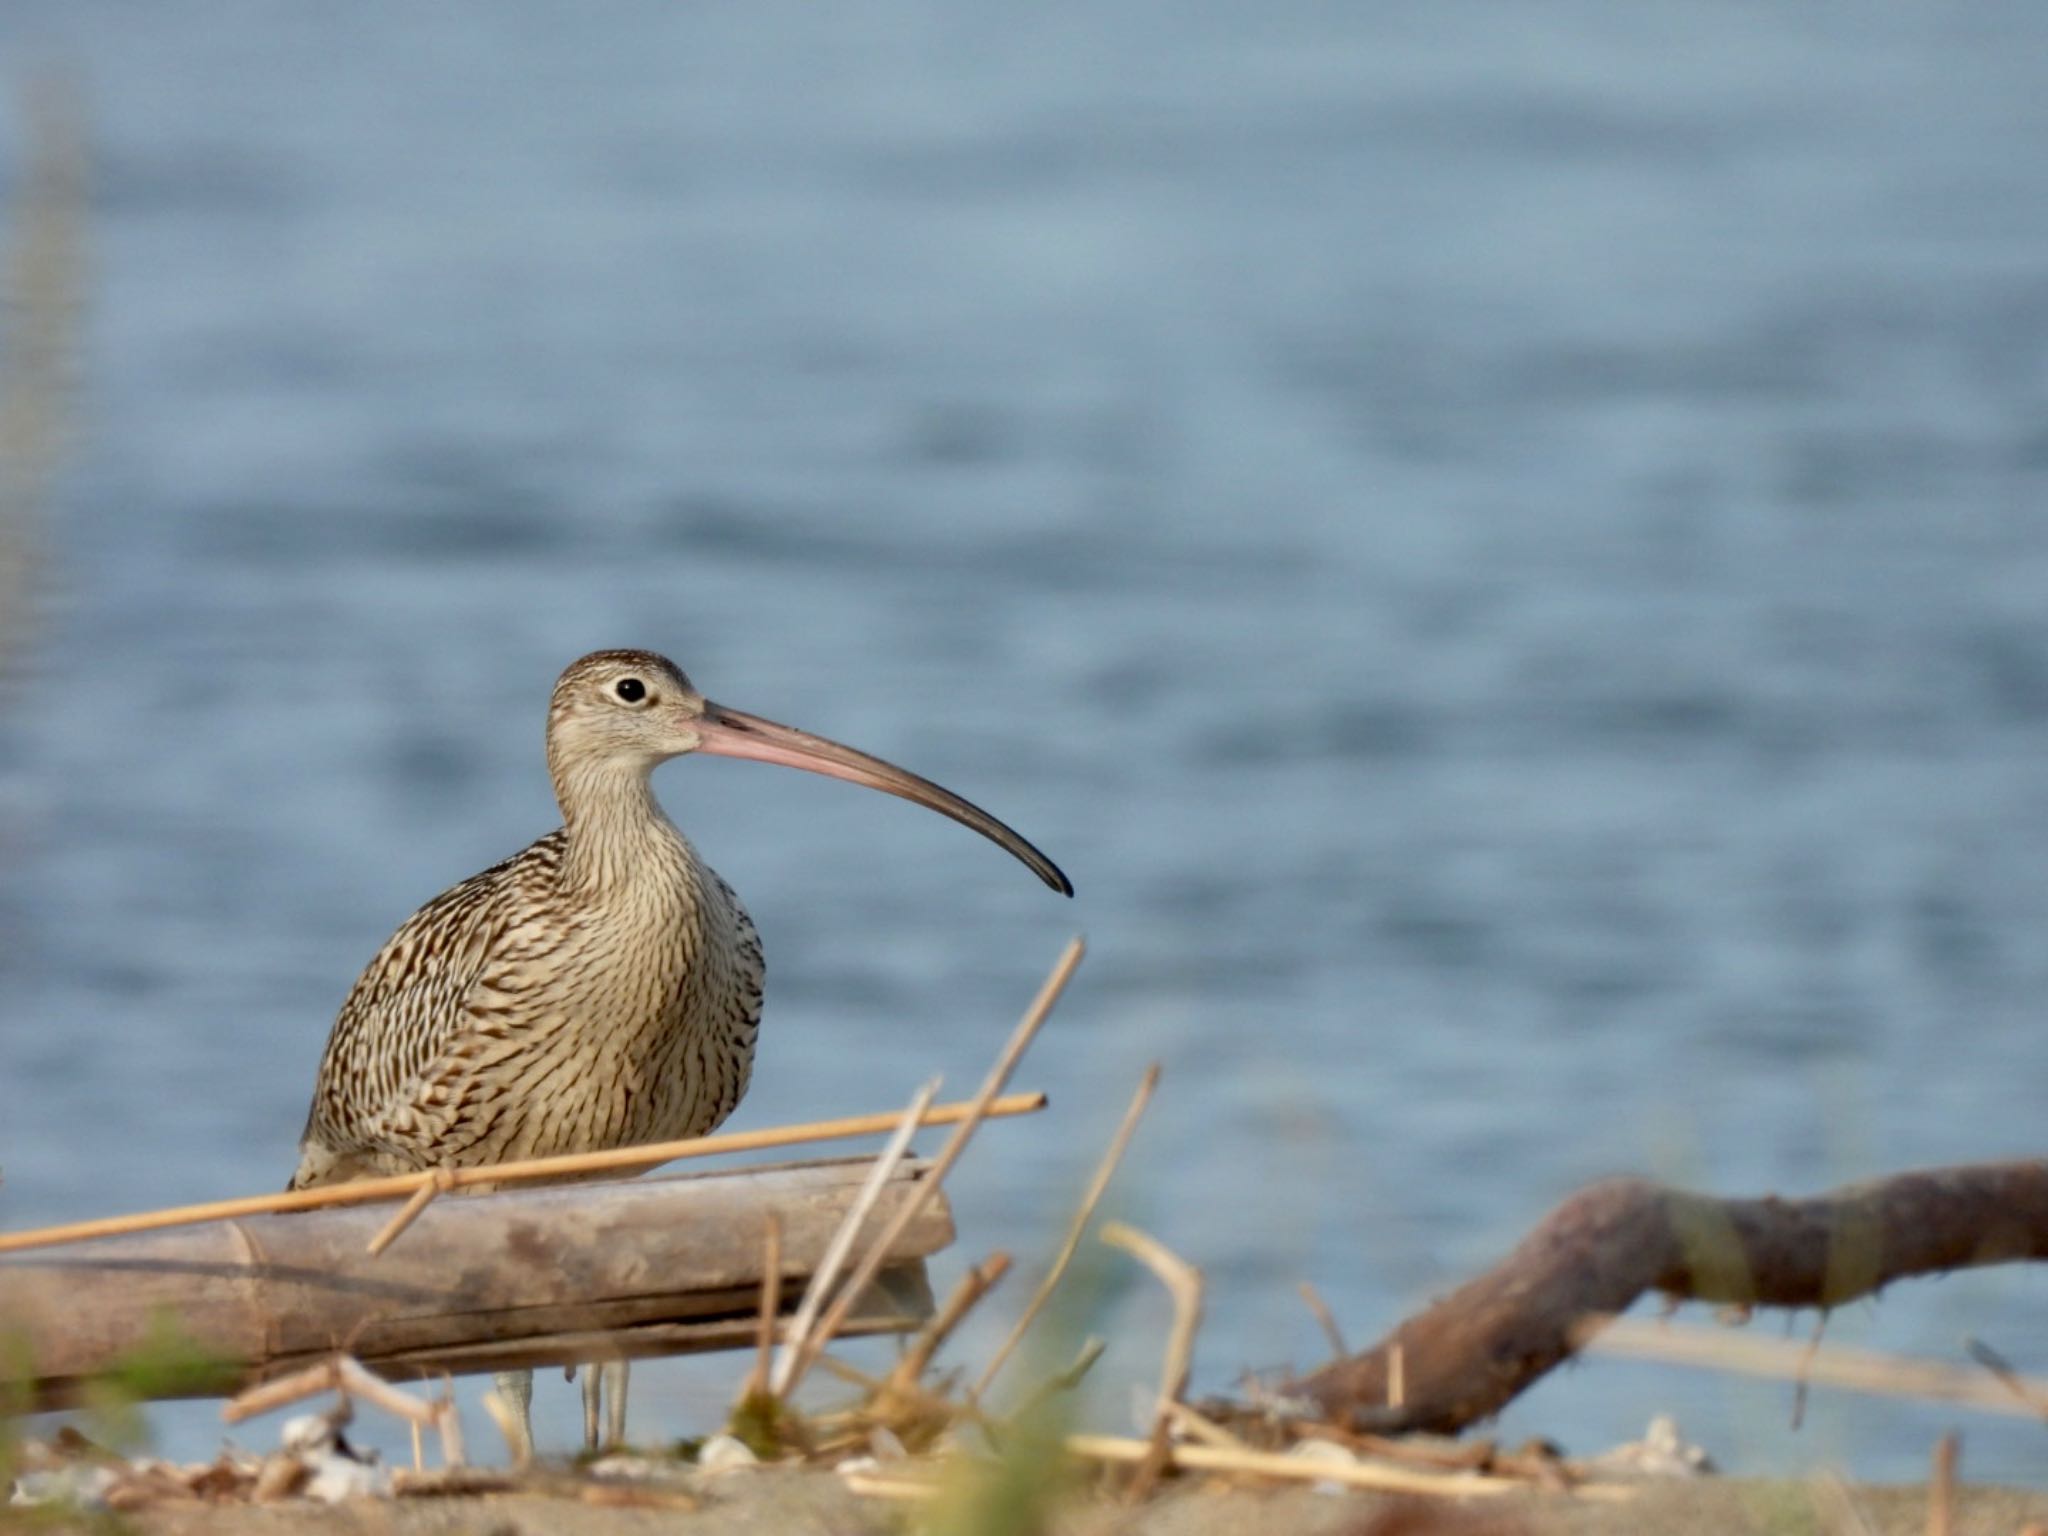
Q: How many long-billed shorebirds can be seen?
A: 1